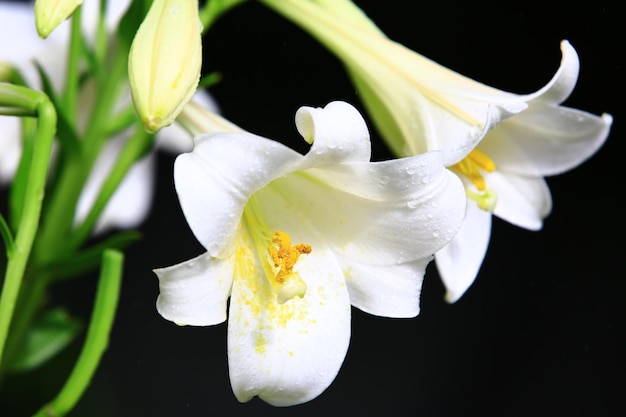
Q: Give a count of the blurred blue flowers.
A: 0